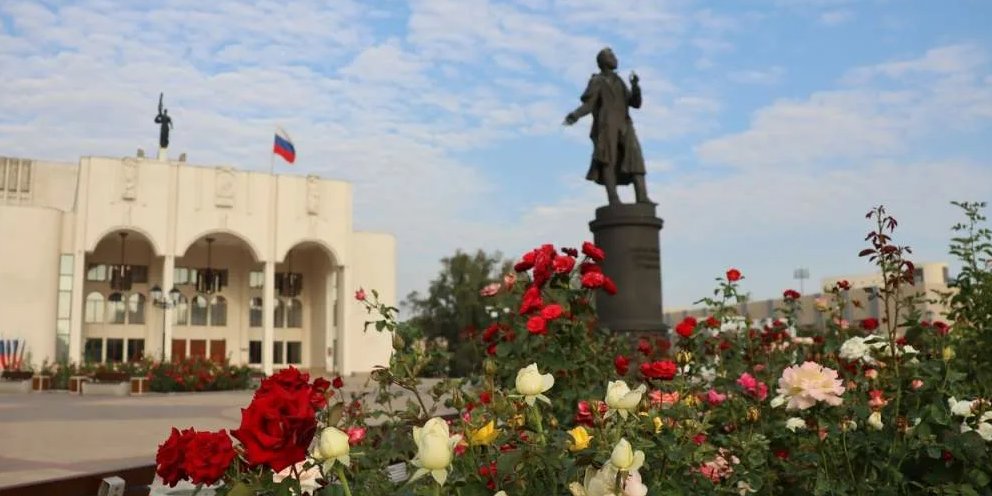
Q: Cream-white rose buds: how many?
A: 5